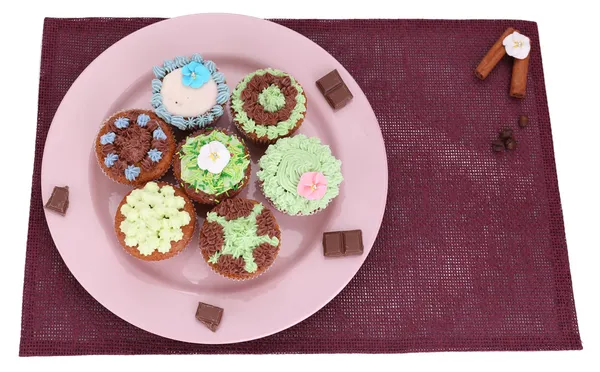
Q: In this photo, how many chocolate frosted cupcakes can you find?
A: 3